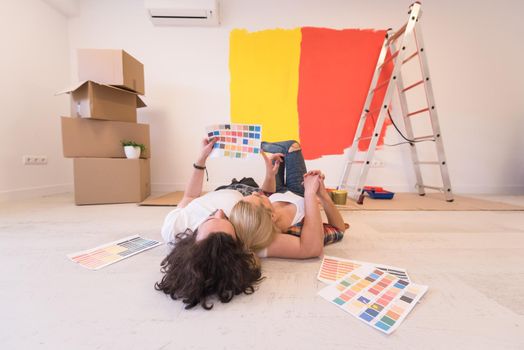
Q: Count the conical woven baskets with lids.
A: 0